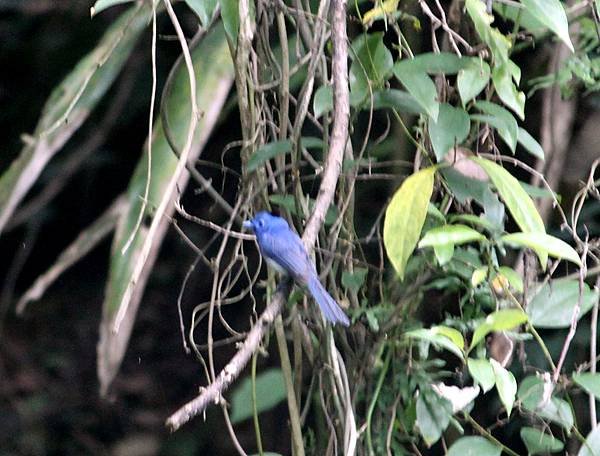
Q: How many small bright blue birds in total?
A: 1